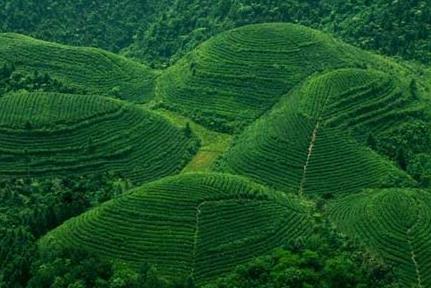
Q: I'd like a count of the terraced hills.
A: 6